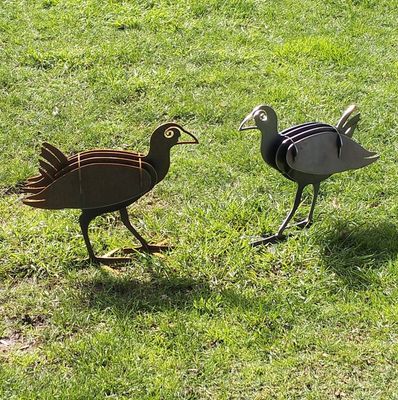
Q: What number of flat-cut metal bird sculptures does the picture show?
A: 2